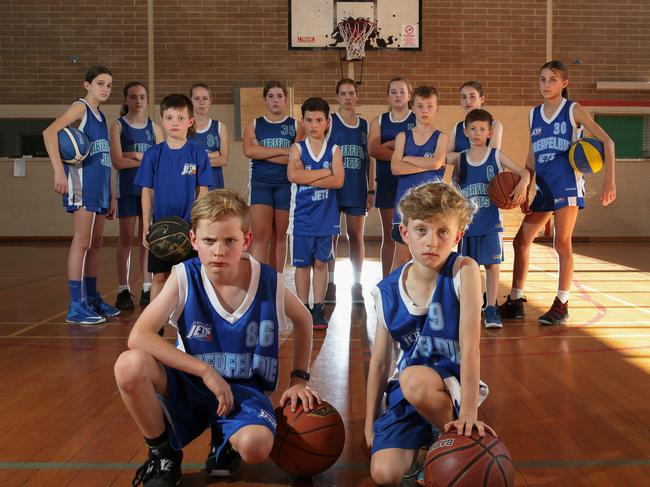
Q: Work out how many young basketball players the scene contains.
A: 14